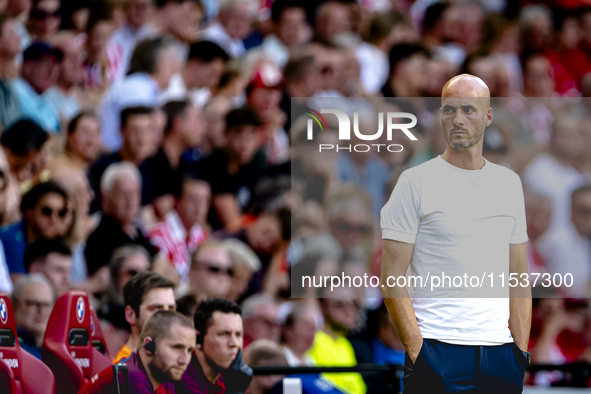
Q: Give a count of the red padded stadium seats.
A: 3